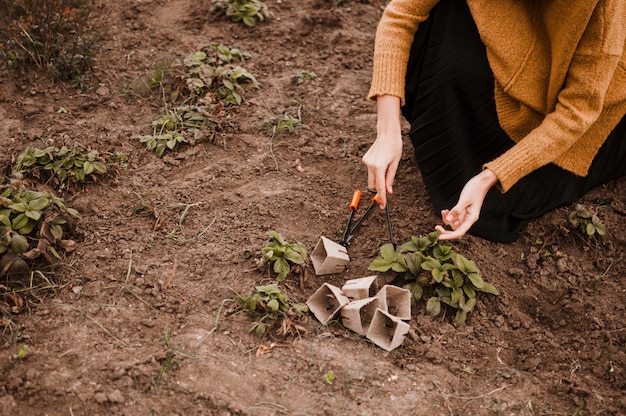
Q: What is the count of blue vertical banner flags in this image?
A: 0